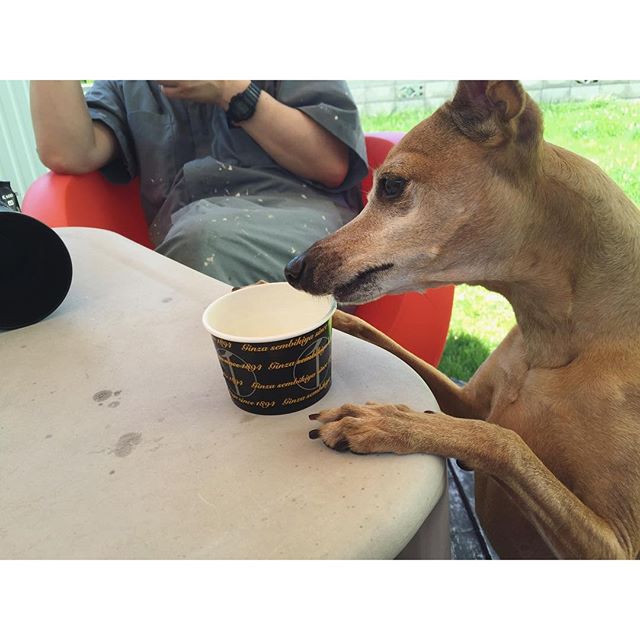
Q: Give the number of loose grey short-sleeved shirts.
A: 1